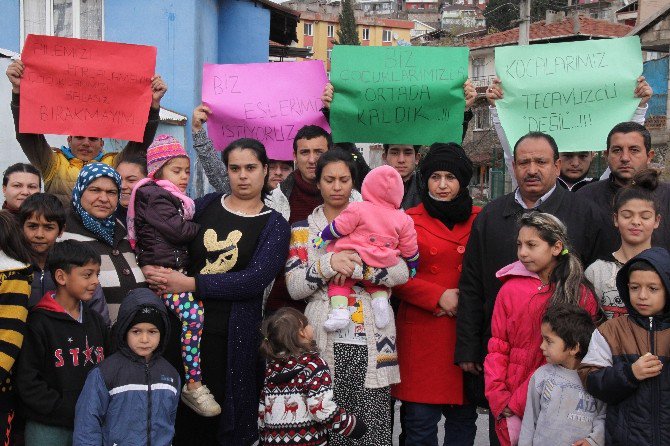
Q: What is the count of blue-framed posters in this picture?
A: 0